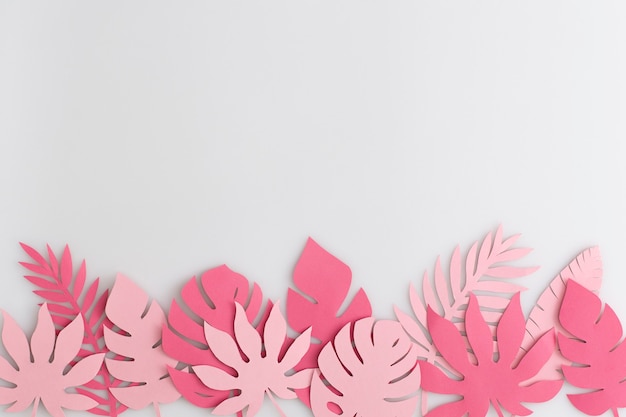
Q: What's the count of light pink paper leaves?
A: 6